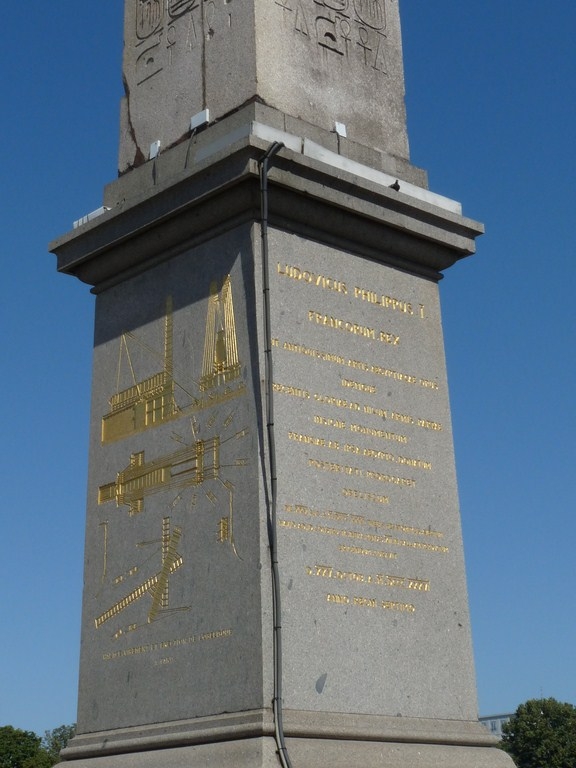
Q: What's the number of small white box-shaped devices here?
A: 3